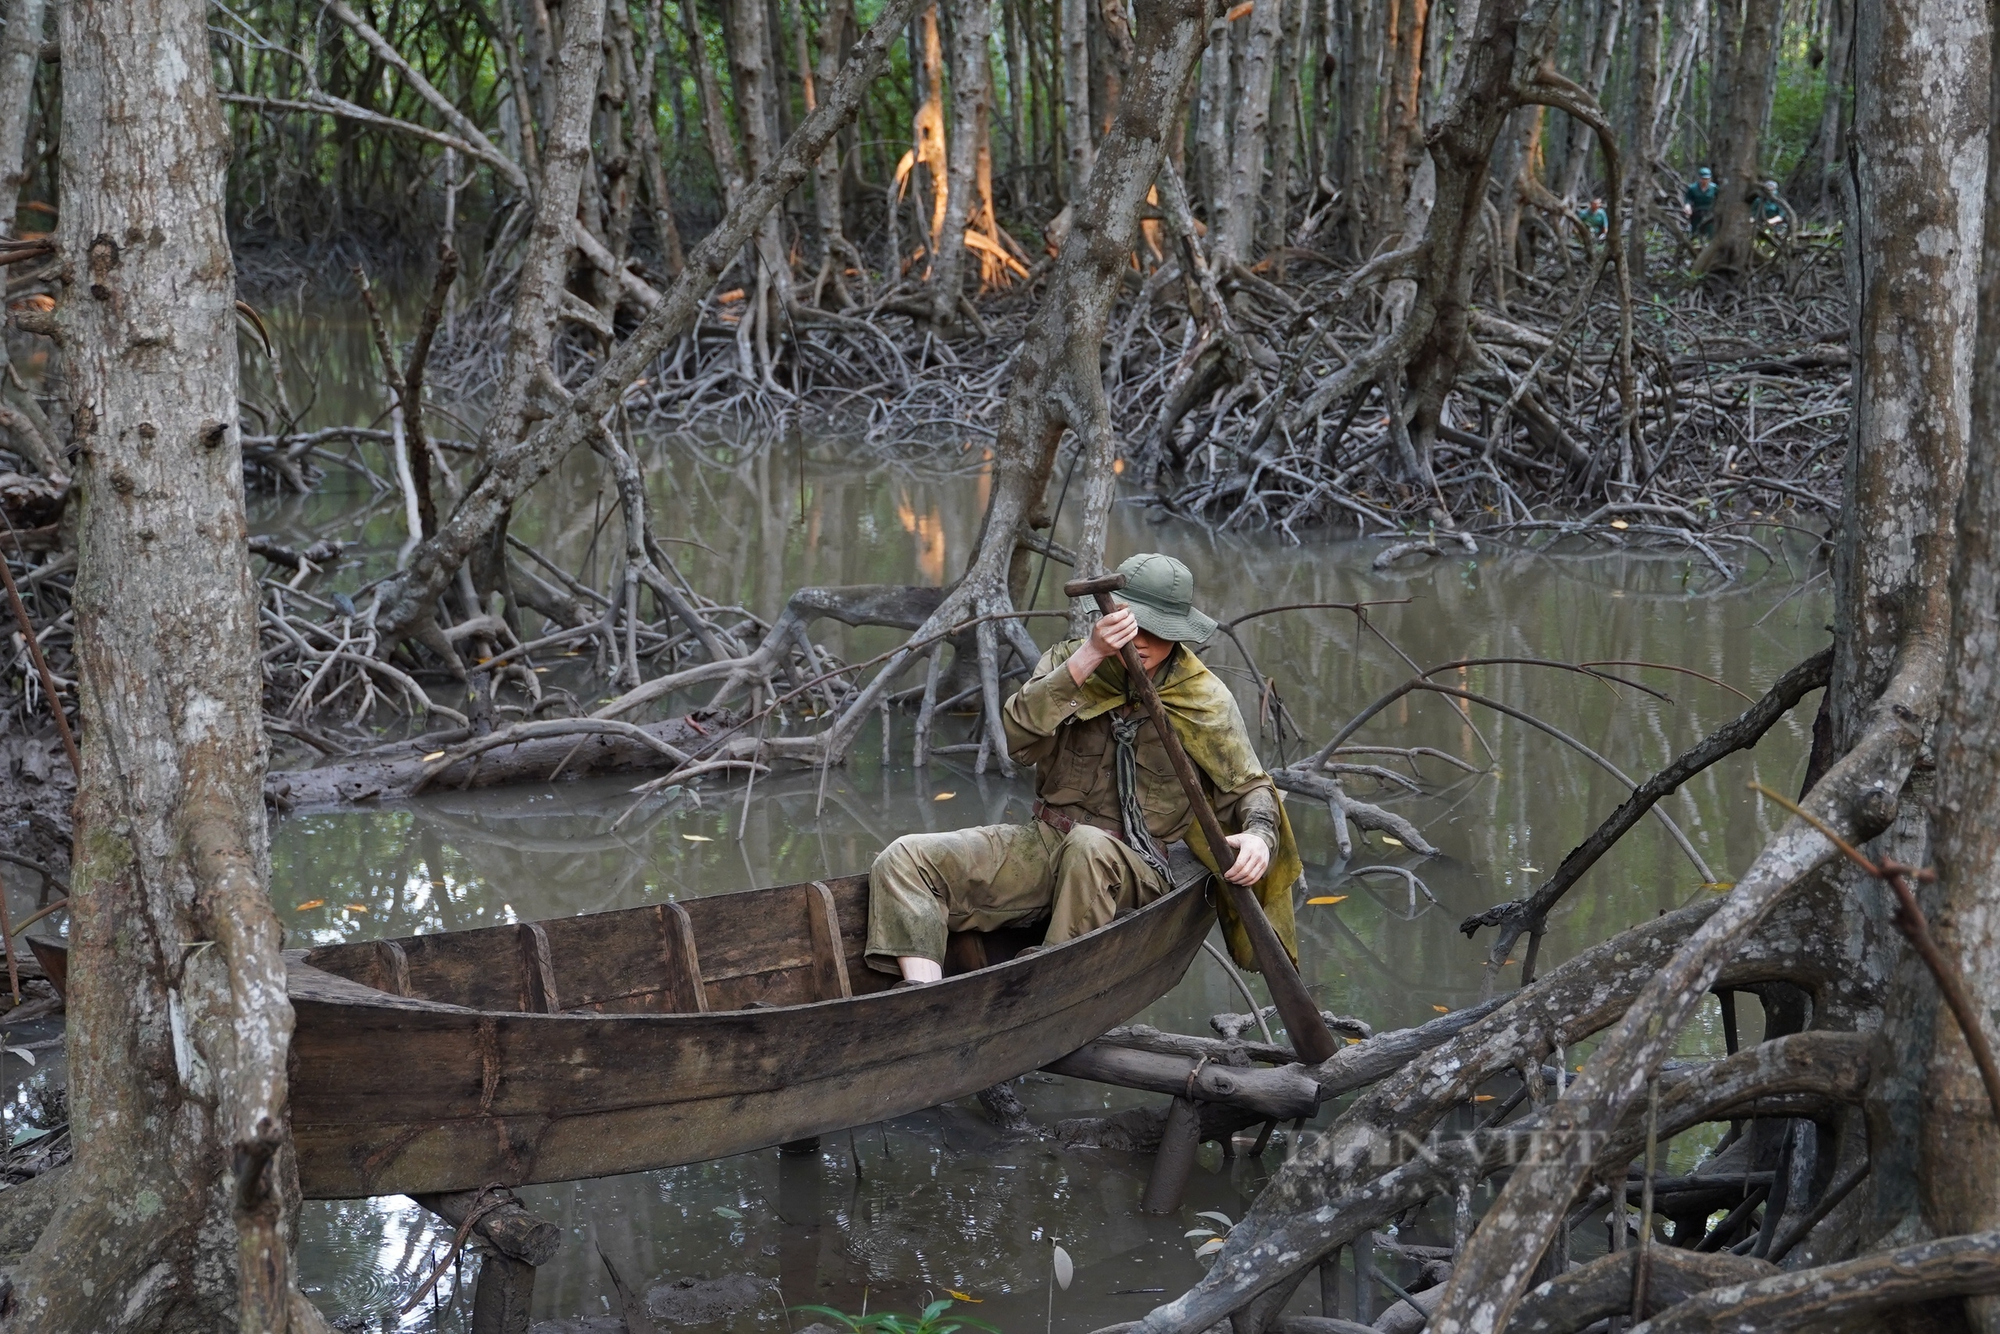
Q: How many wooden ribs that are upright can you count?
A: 4